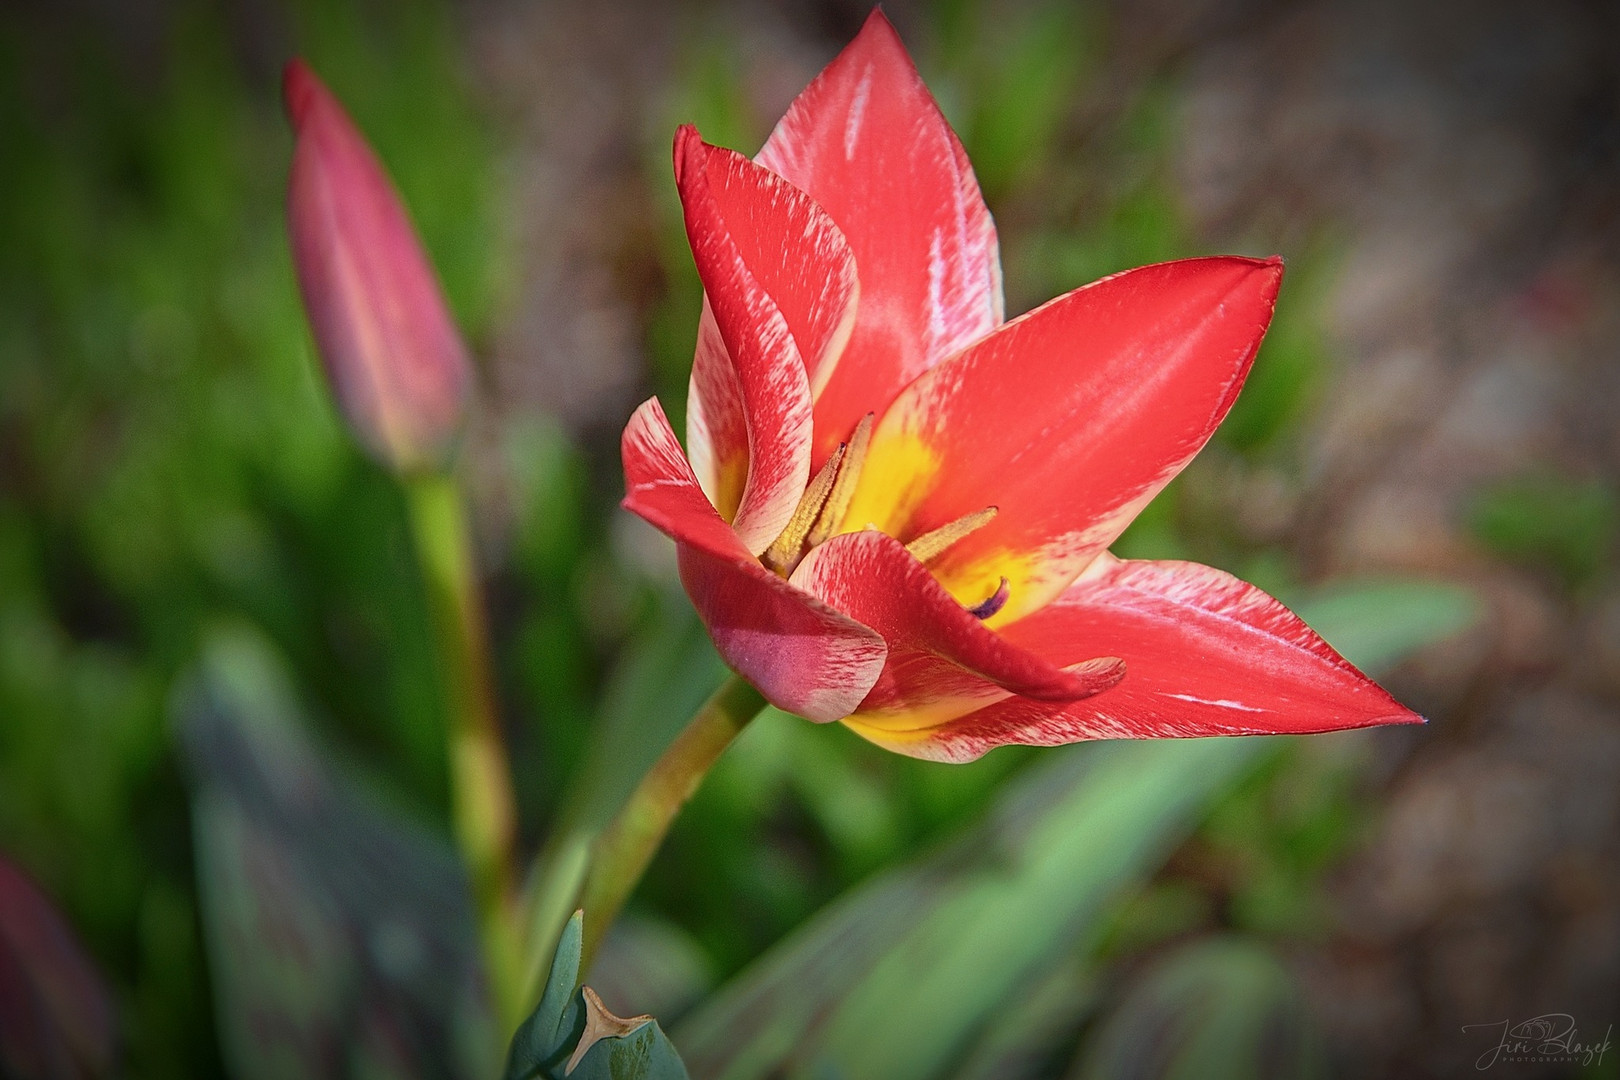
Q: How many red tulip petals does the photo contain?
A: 6